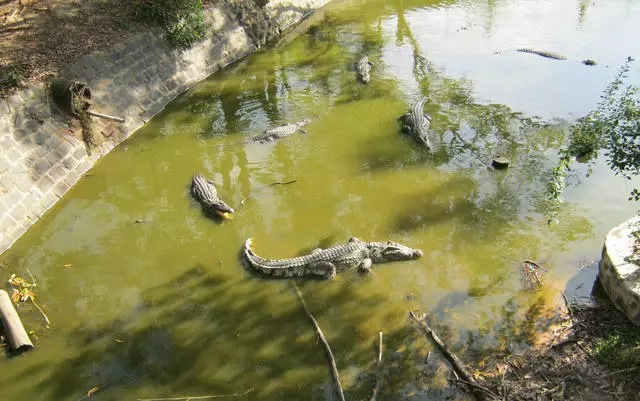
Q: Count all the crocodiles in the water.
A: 6